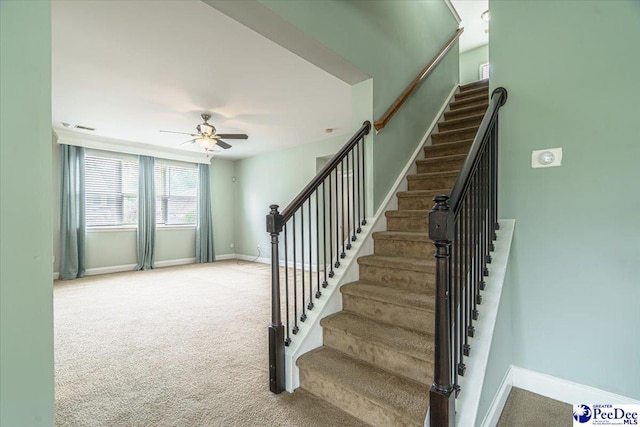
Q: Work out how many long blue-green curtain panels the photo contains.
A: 3